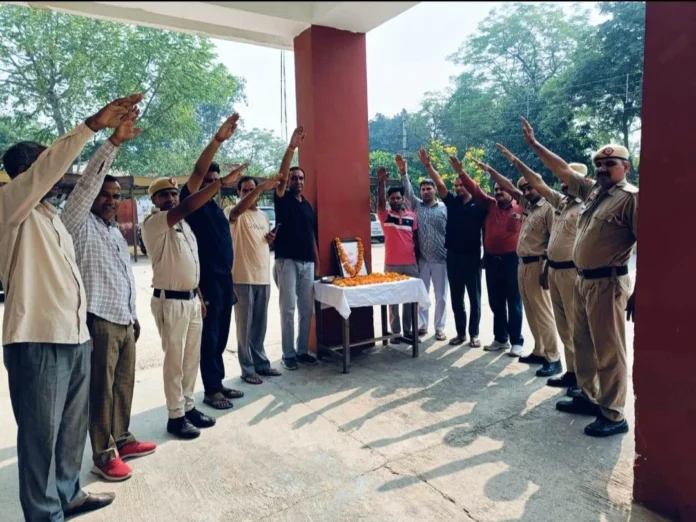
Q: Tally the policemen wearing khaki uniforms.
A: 4